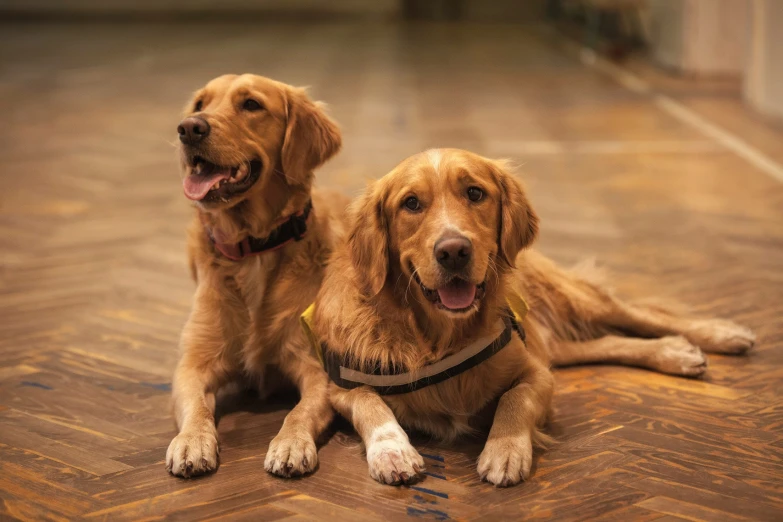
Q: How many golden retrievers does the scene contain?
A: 2